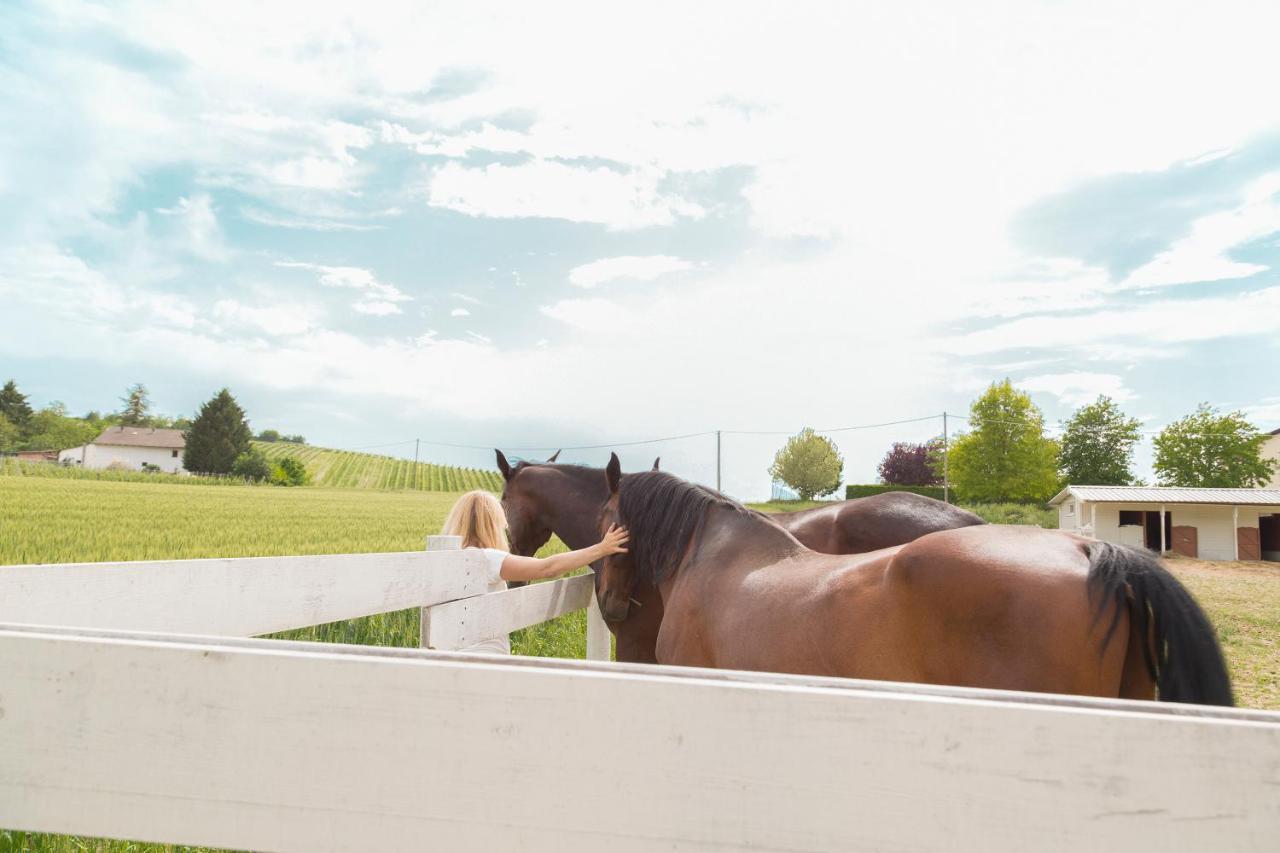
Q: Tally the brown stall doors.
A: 2